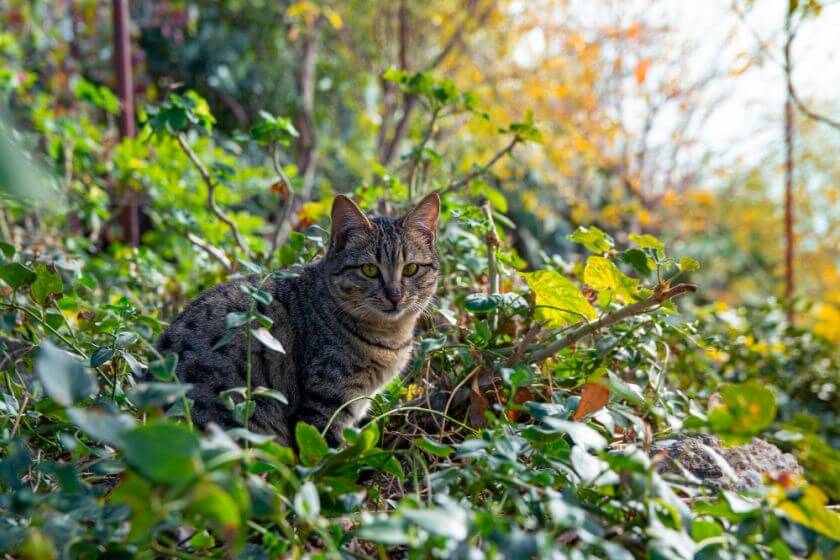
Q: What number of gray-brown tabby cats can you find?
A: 1